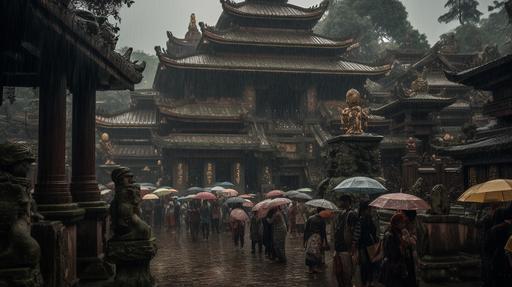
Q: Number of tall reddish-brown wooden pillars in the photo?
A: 2